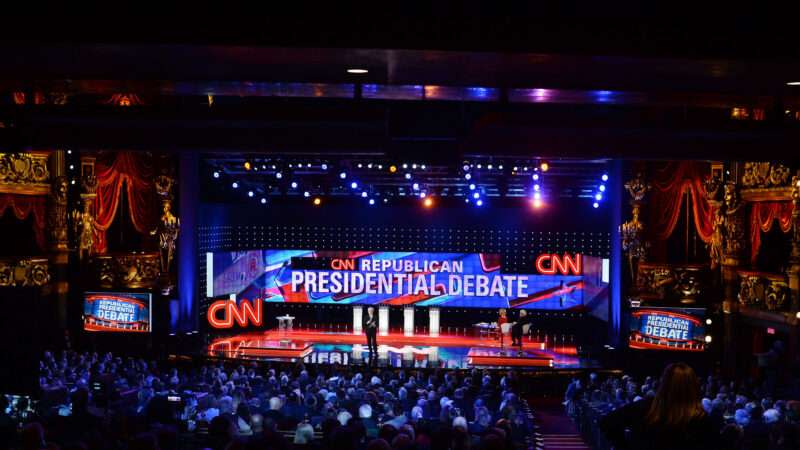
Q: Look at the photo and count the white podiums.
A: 4